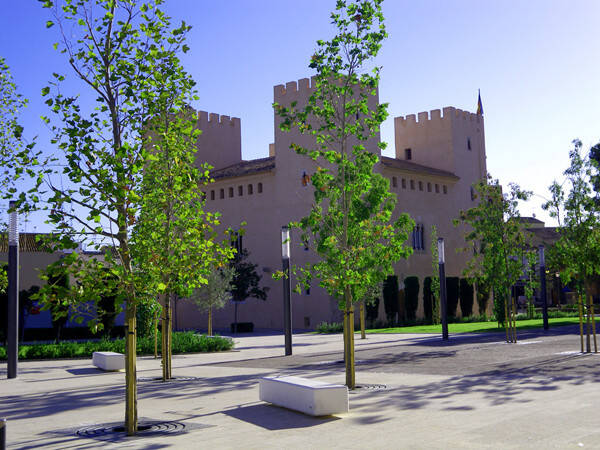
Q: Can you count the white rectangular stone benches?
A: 2